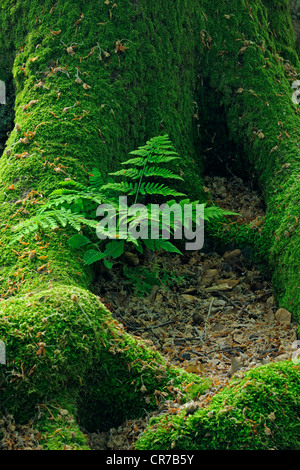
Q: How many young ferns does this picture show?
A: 1